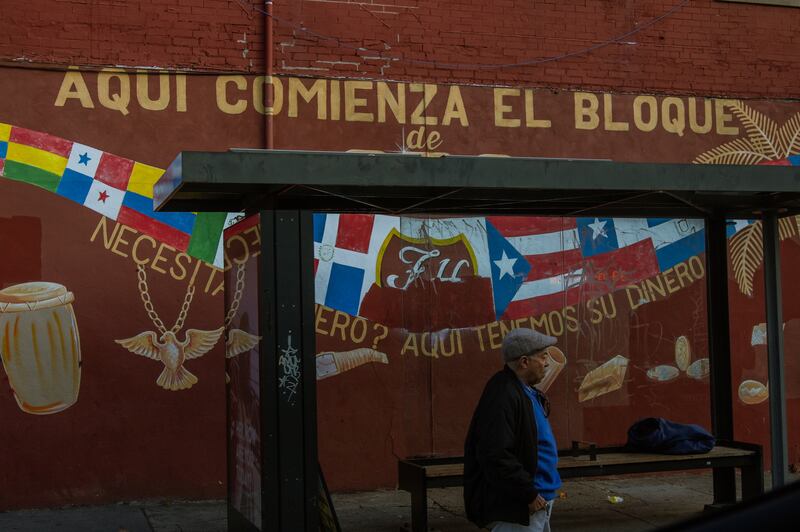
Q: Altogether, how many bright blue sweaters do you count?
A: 1